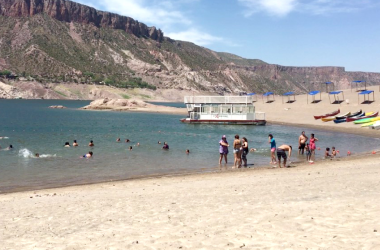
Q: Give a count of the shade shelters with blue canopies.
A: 8